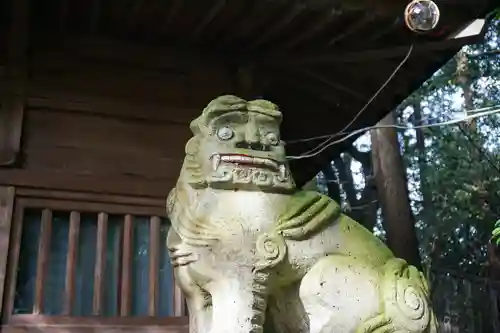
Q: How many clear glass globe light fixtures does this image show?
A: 1